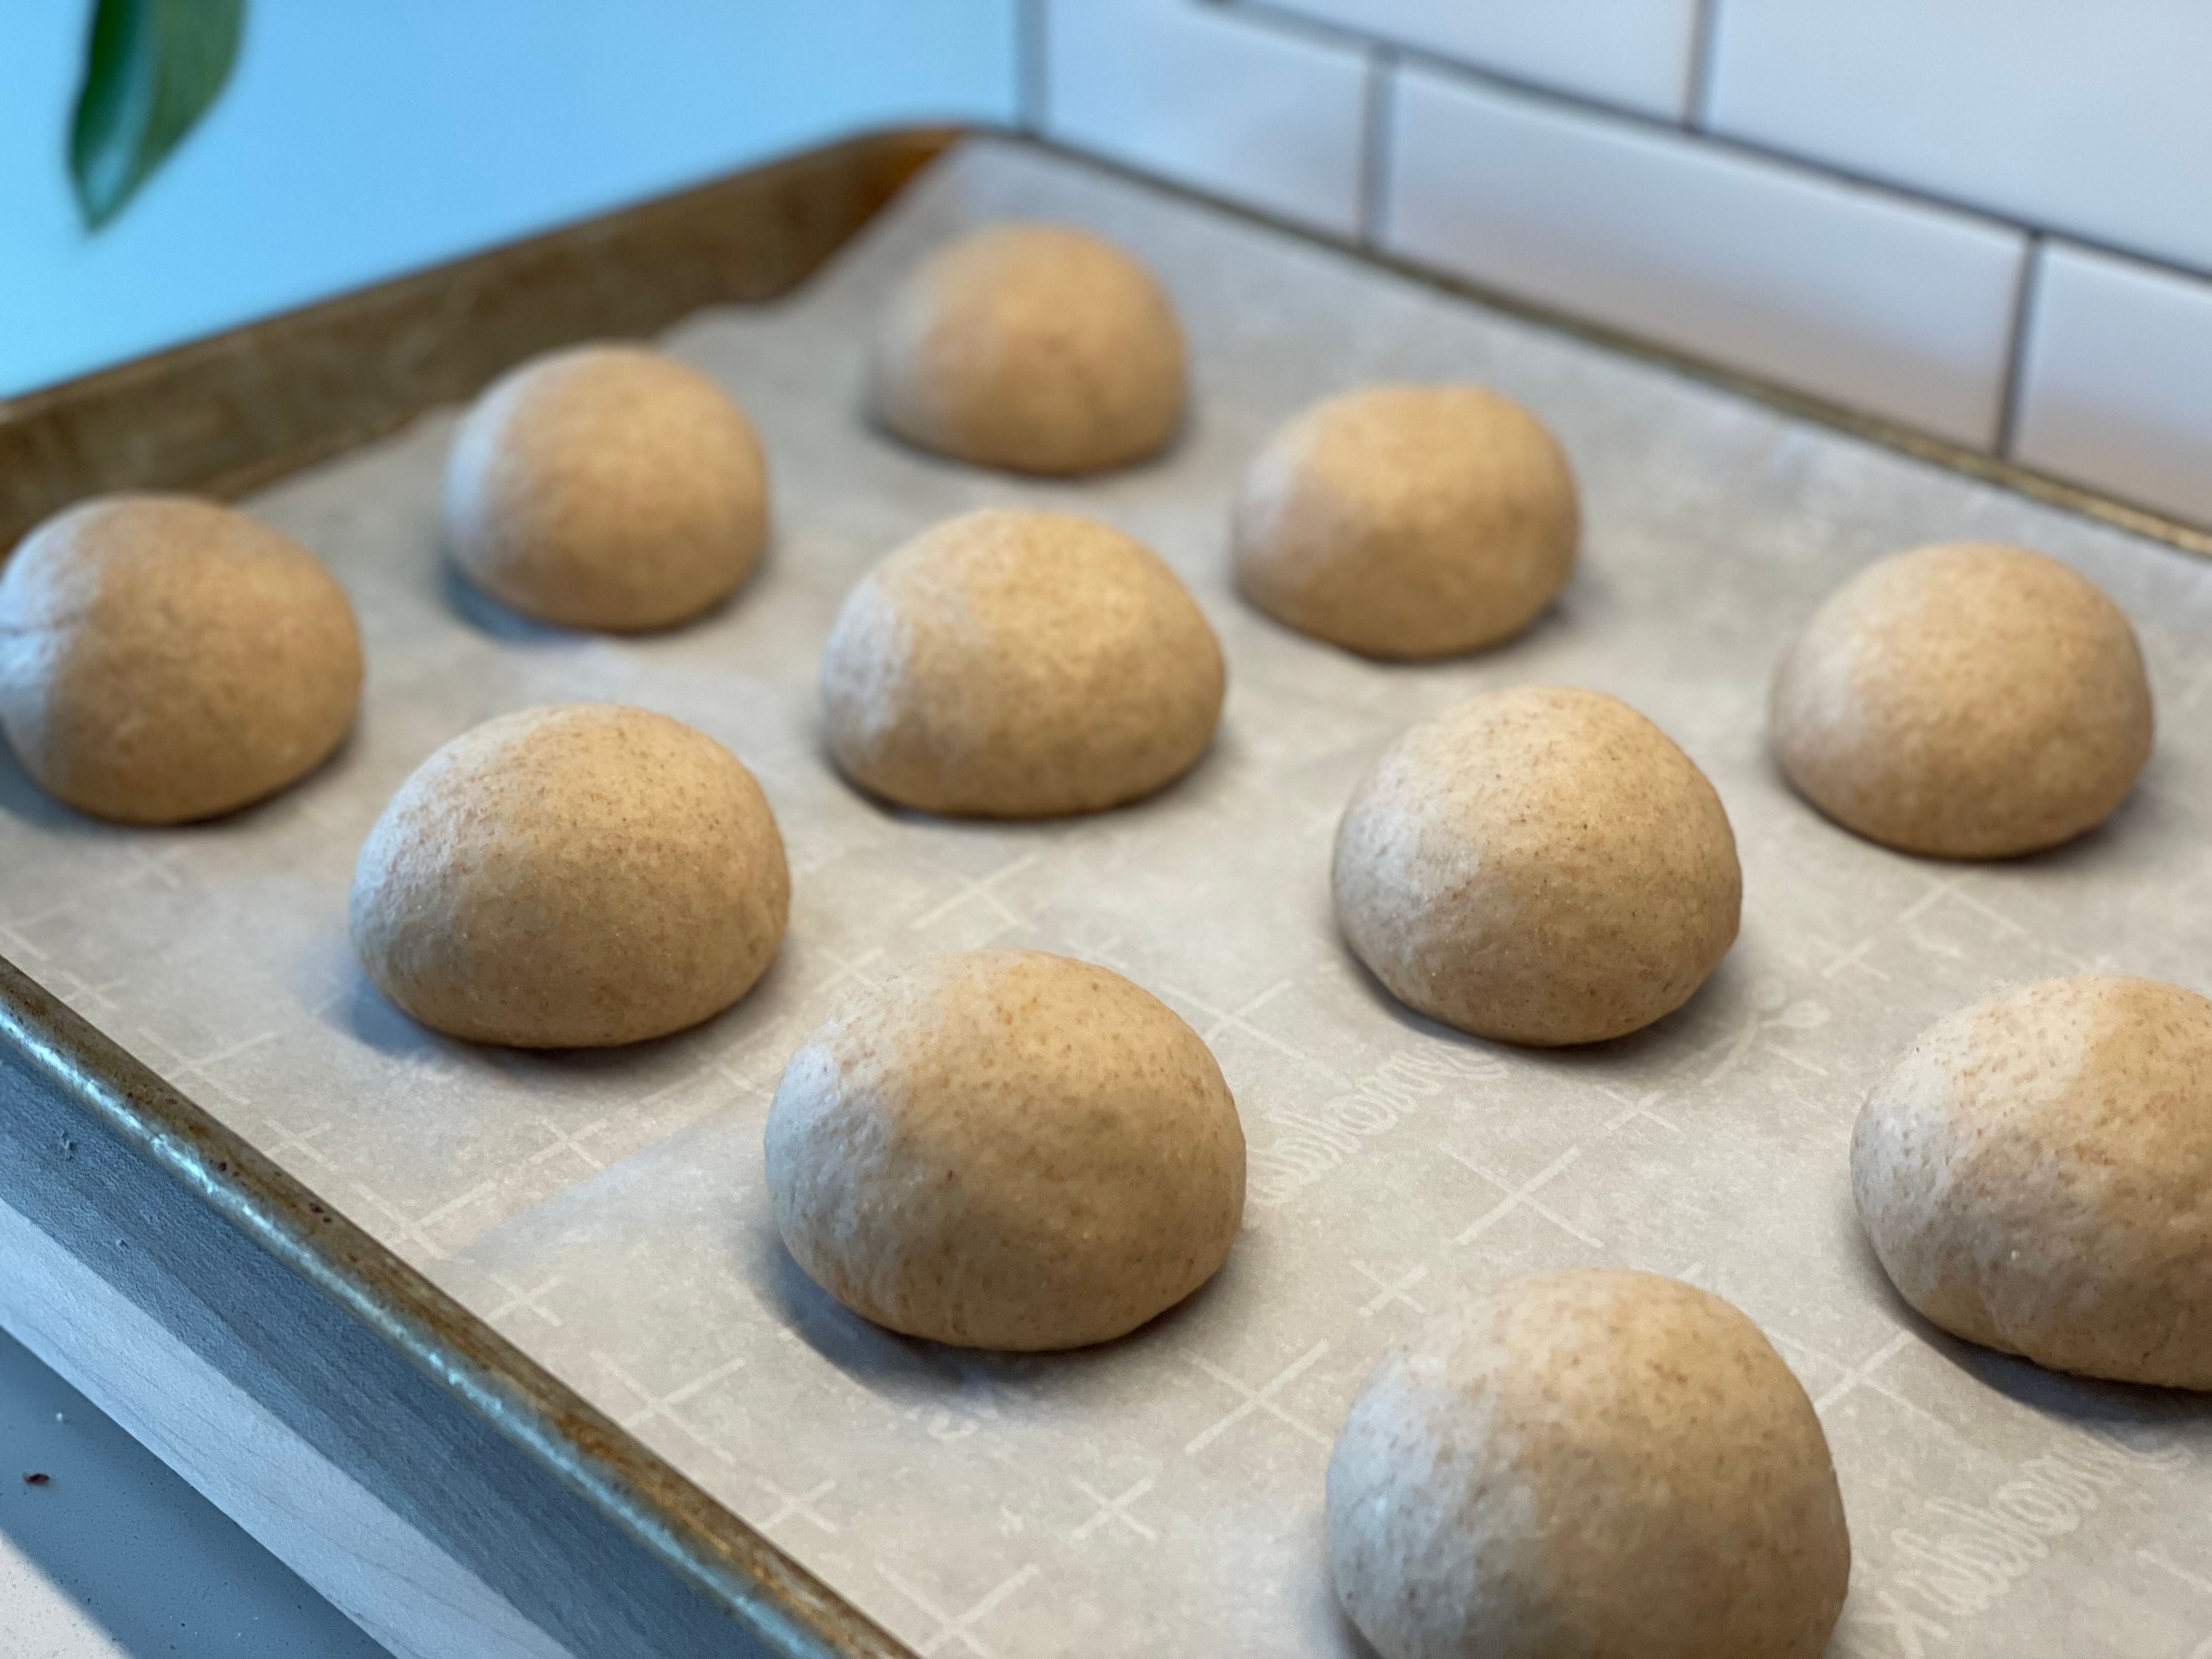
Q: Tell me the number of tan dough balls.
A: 11